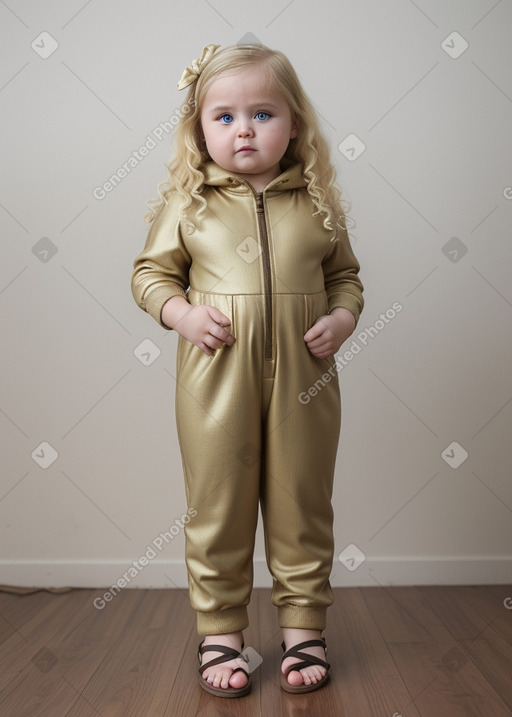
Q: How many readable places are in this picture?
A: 3